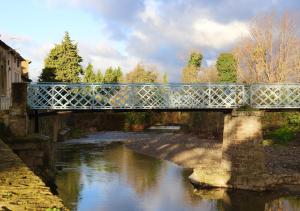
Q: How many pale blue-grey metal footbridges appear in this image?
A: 1